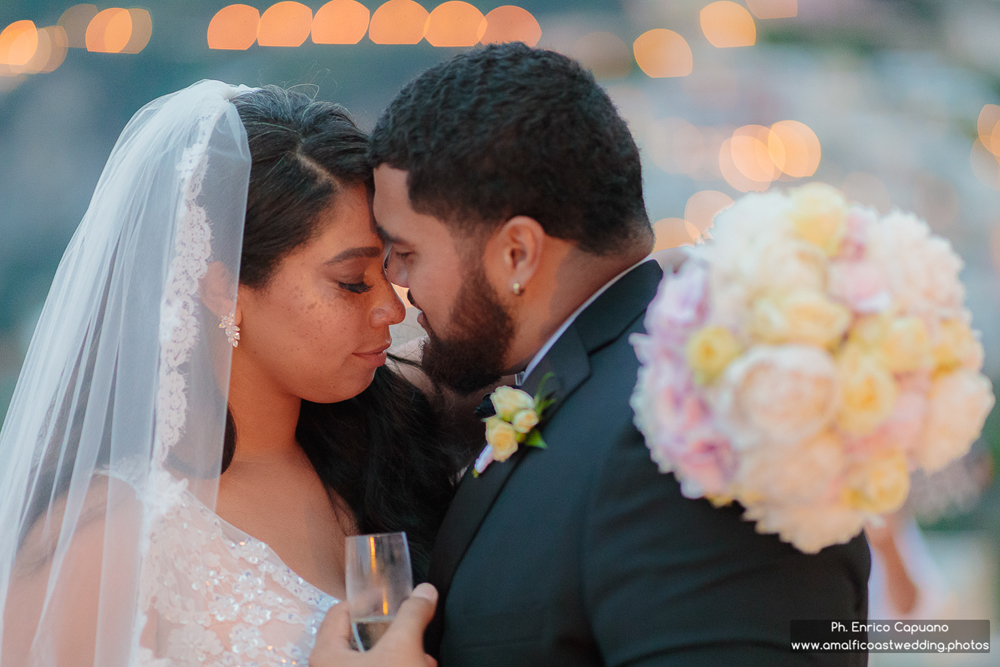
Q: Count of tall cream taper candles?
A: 0